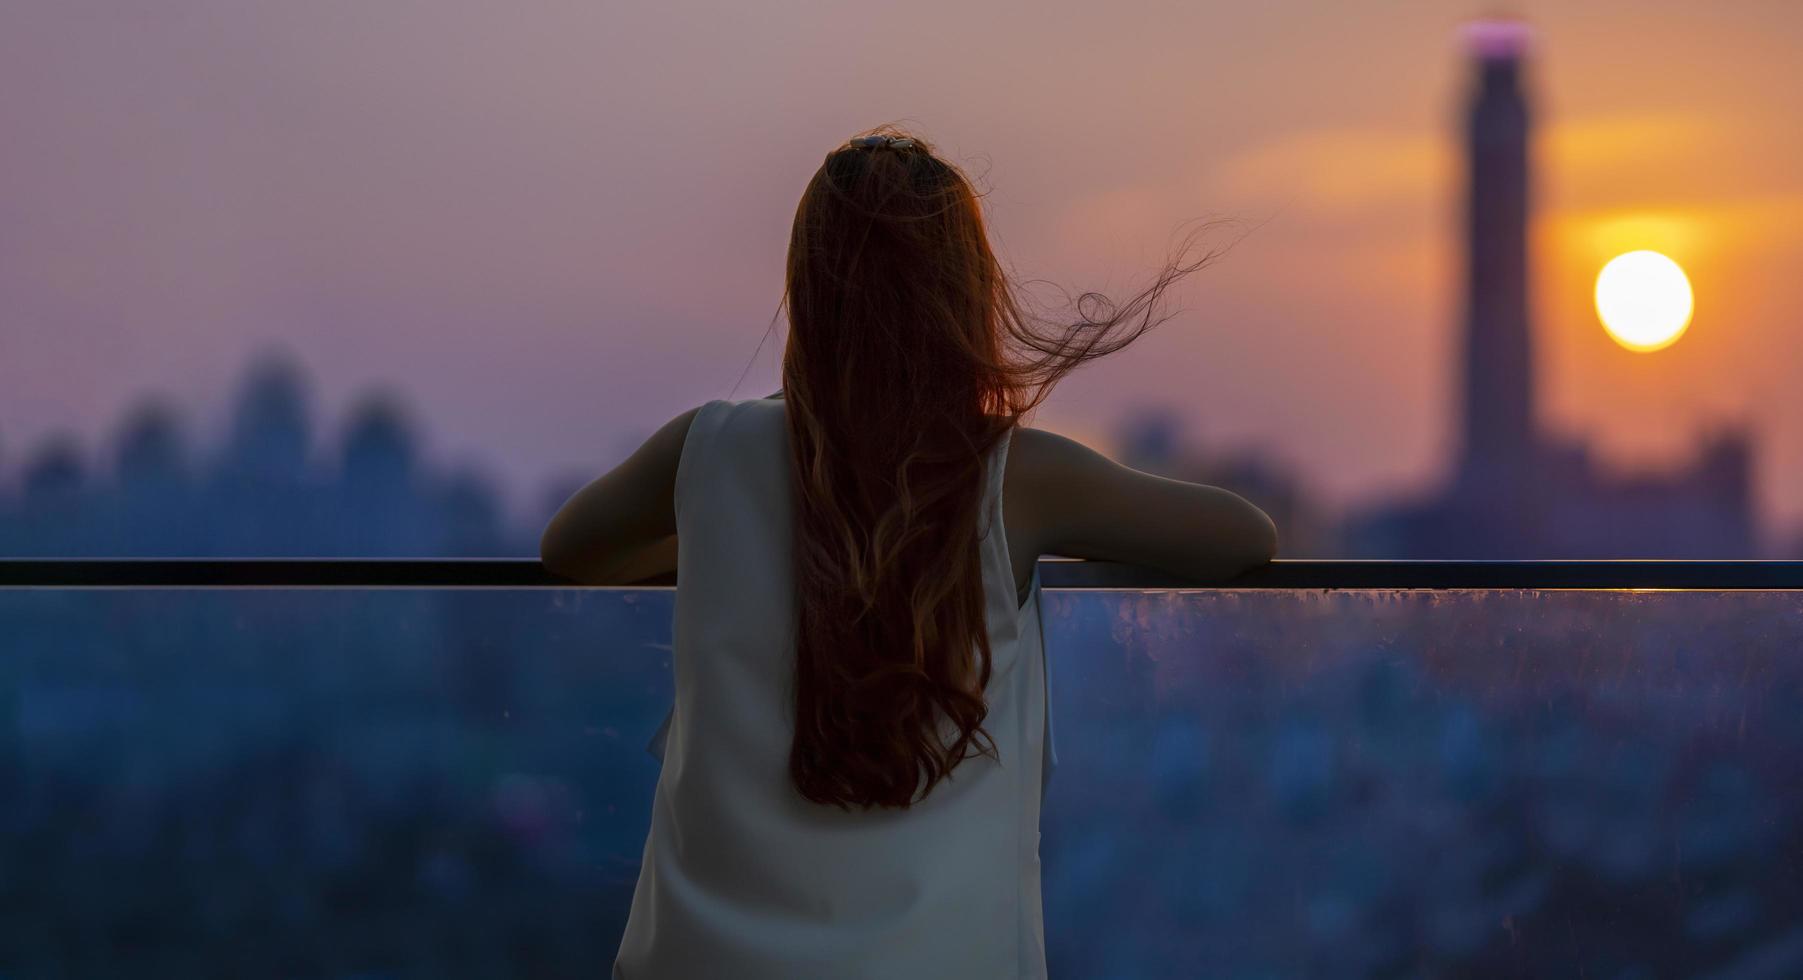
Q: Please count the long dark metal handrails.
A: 1